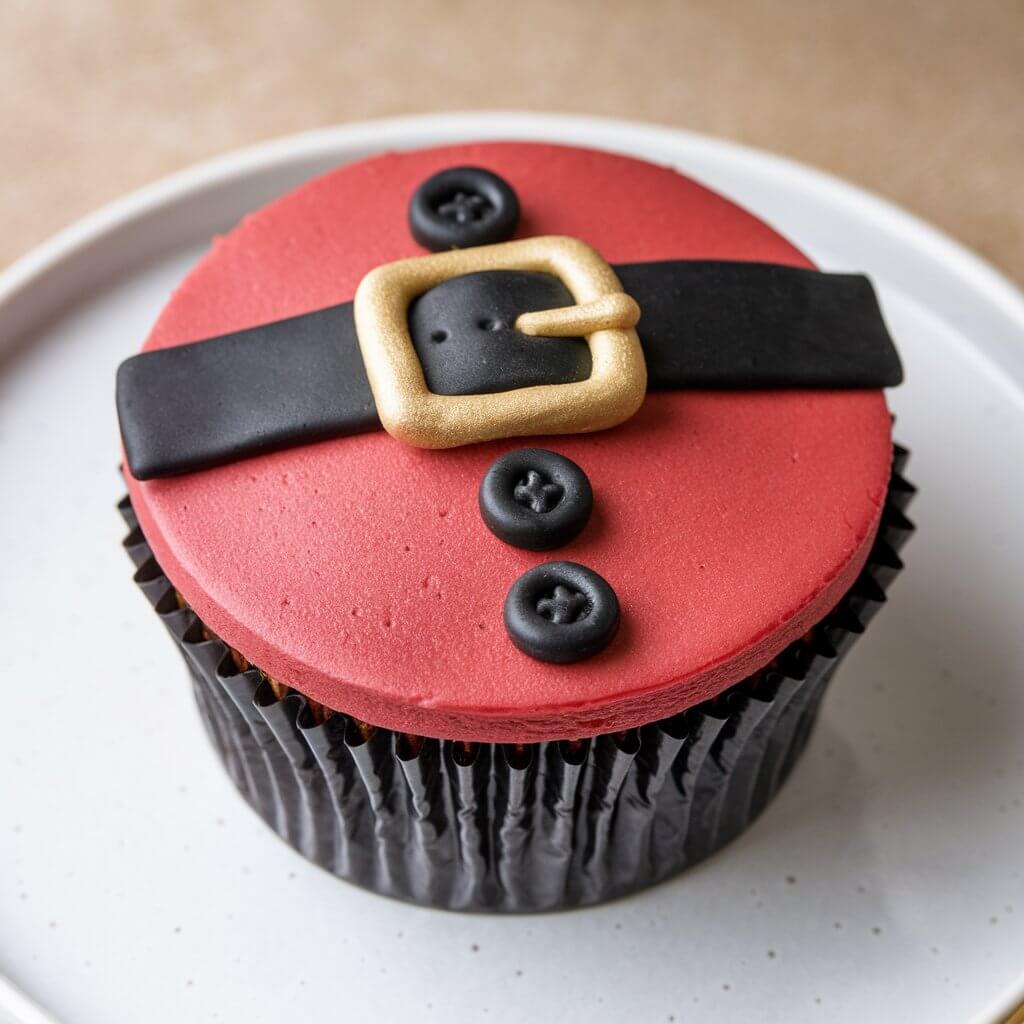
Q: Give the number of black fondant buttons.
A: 3